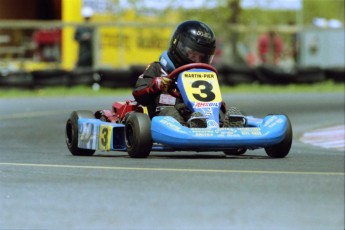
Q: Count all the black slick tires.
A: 4